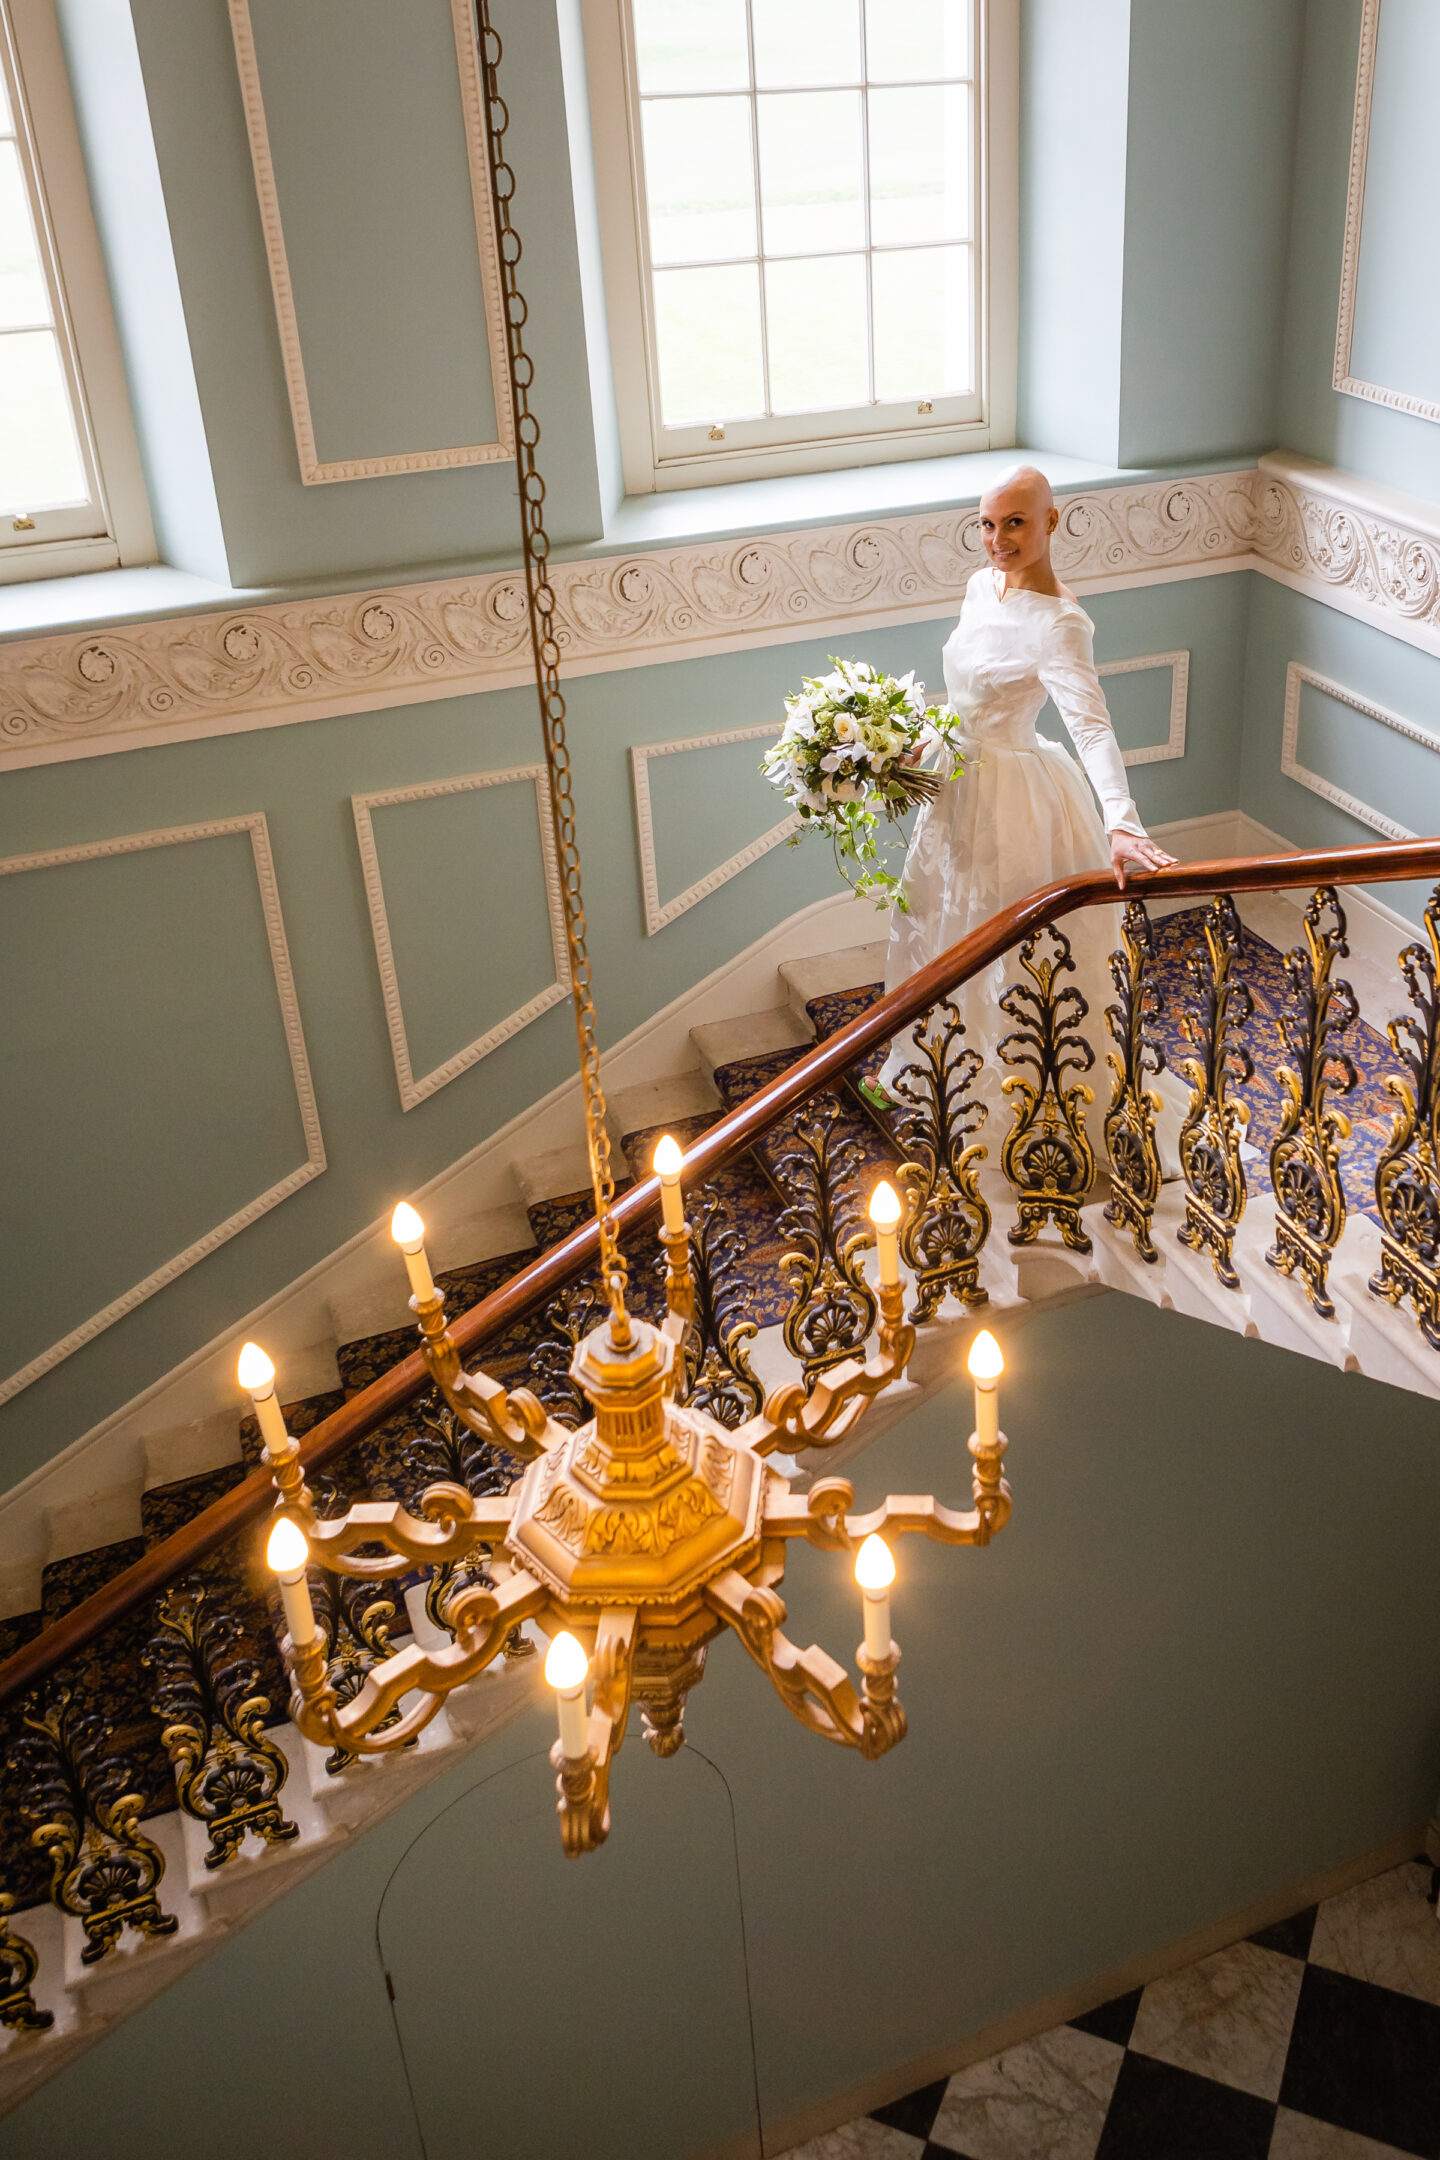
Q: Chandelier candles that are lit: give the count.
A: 8